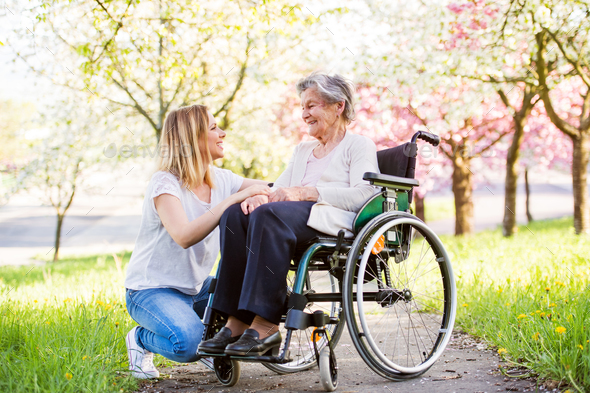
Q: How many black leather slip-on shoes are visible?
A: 2